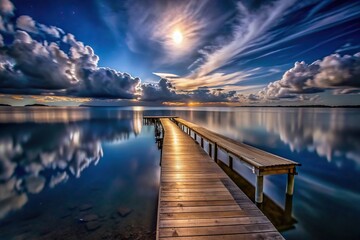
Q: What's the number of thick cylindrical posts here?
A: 2